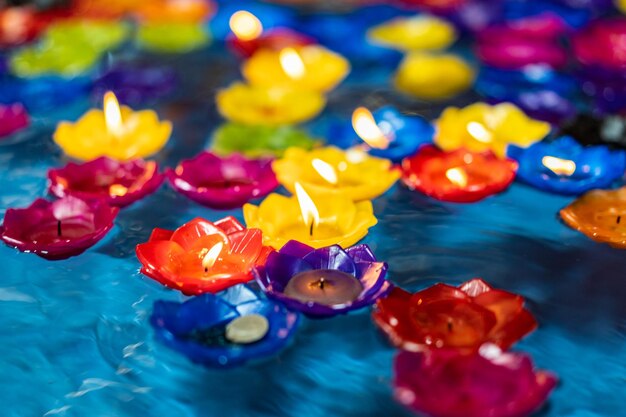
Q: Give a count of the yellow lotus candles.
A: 8